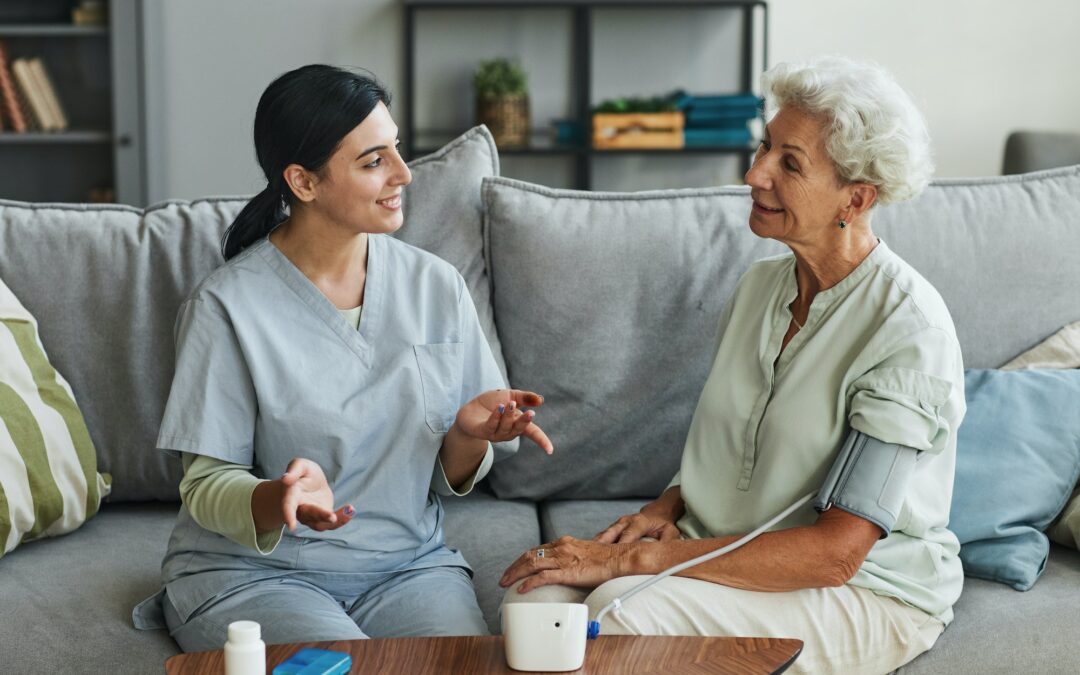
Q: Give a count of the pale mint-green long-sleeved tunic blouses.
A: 1